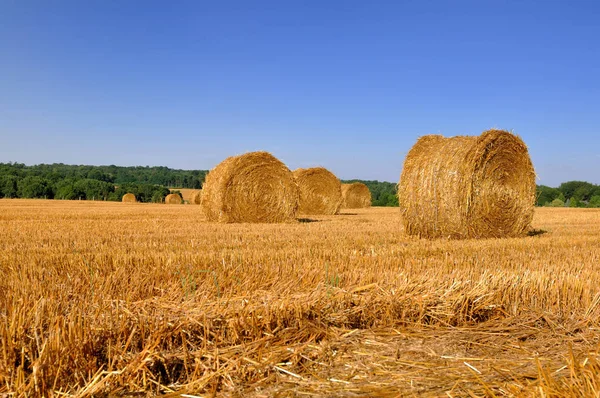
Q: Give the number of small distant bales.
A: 3